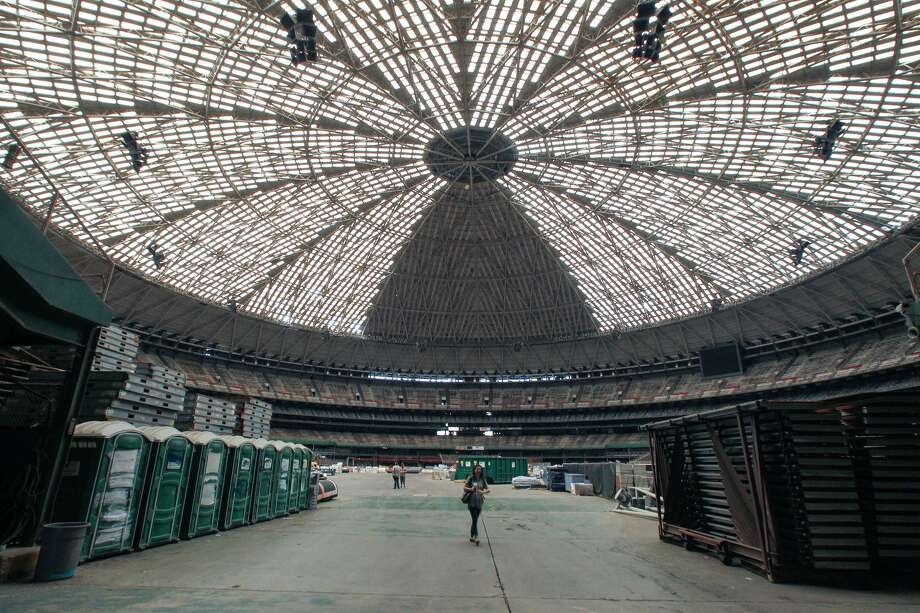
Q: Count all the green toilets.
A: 8